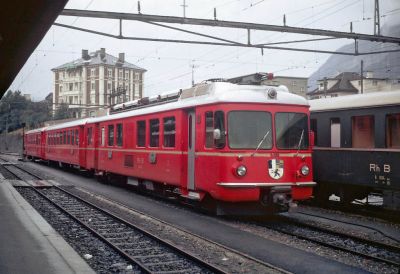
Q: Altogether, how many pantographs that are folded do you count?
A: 1